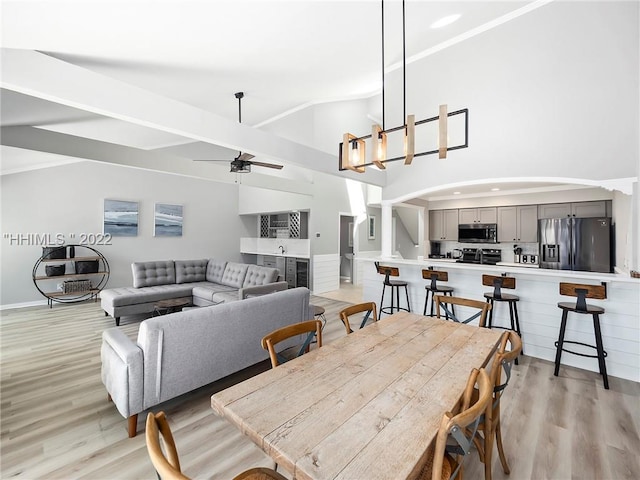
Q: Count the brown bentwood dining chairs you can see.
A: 6